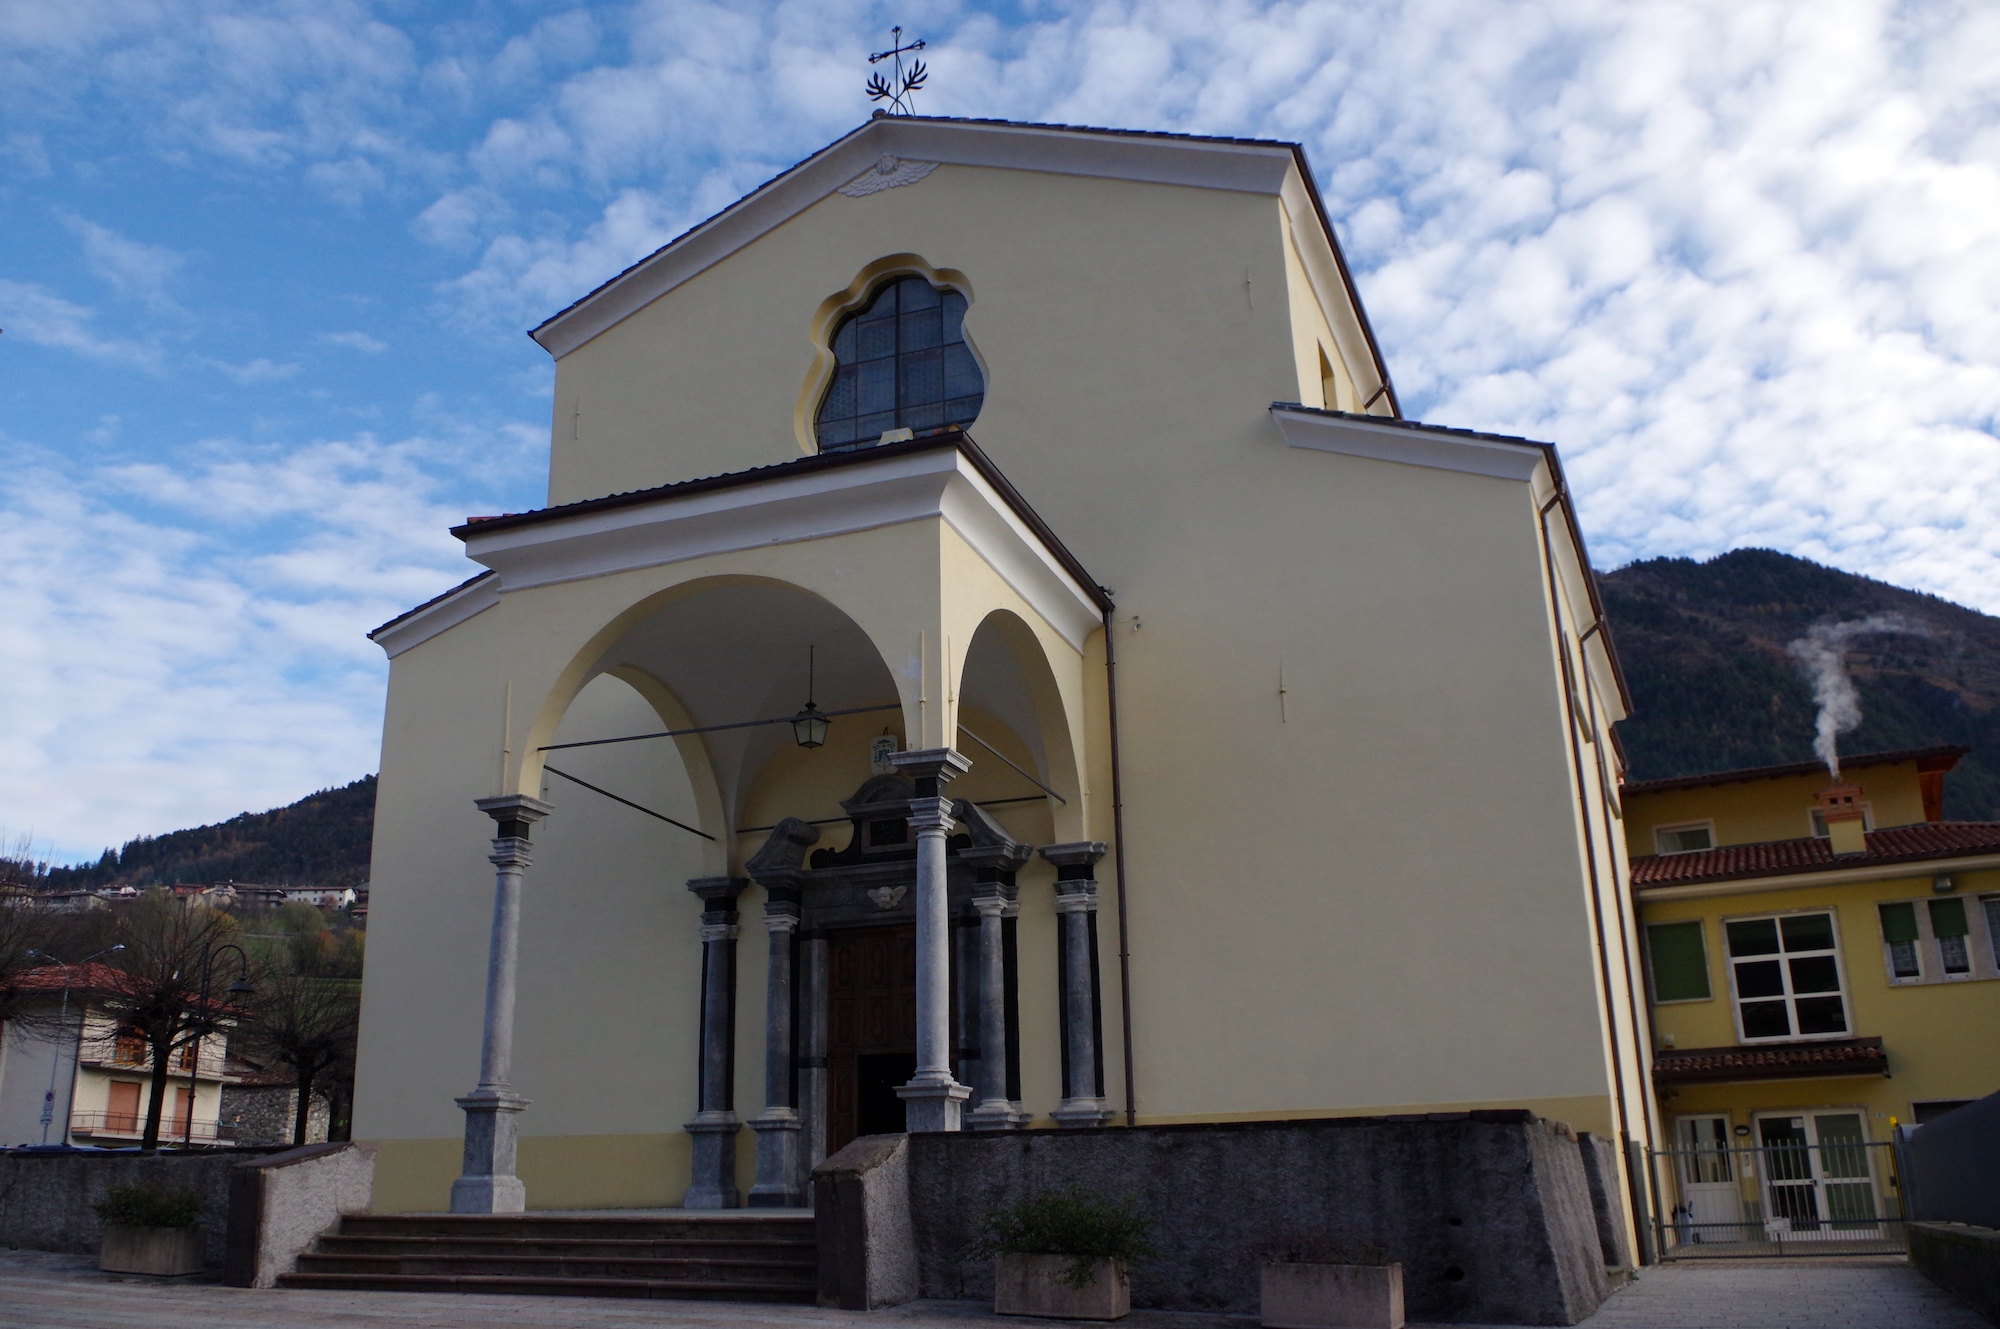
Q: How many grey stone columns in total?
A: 6